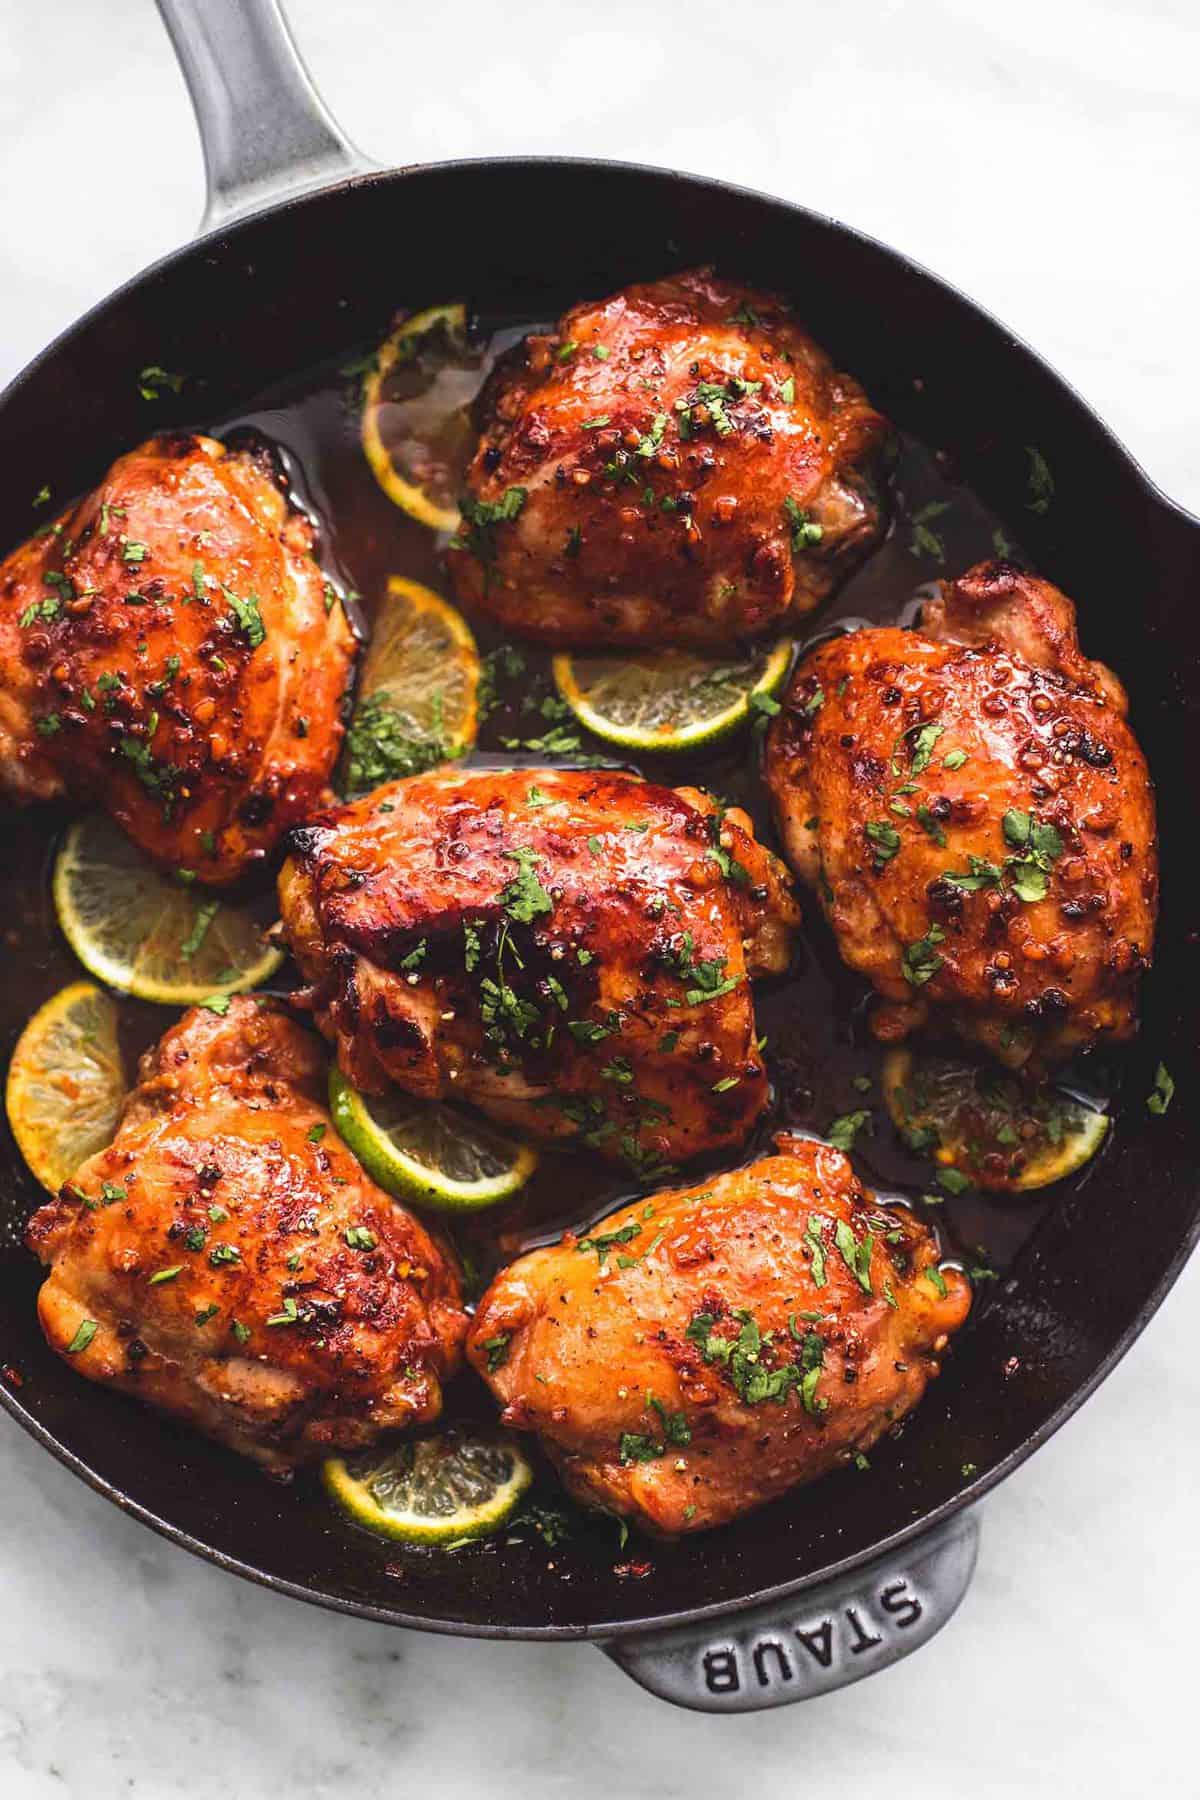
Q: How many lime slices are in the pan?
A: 8